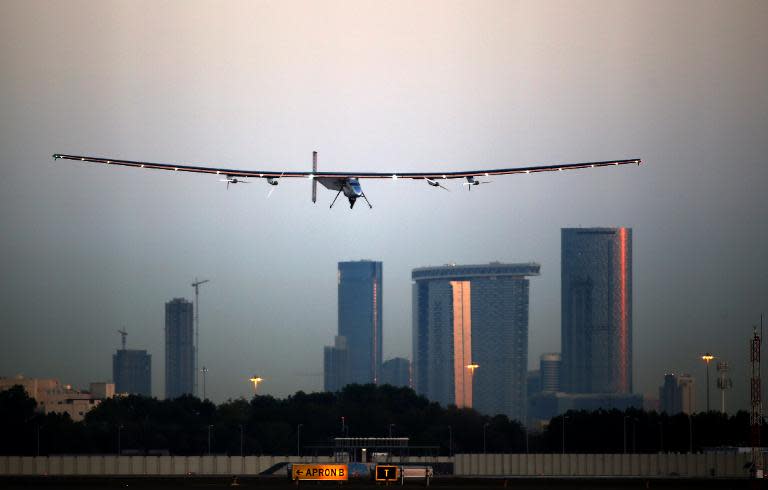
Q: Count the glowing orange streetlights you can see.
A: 3